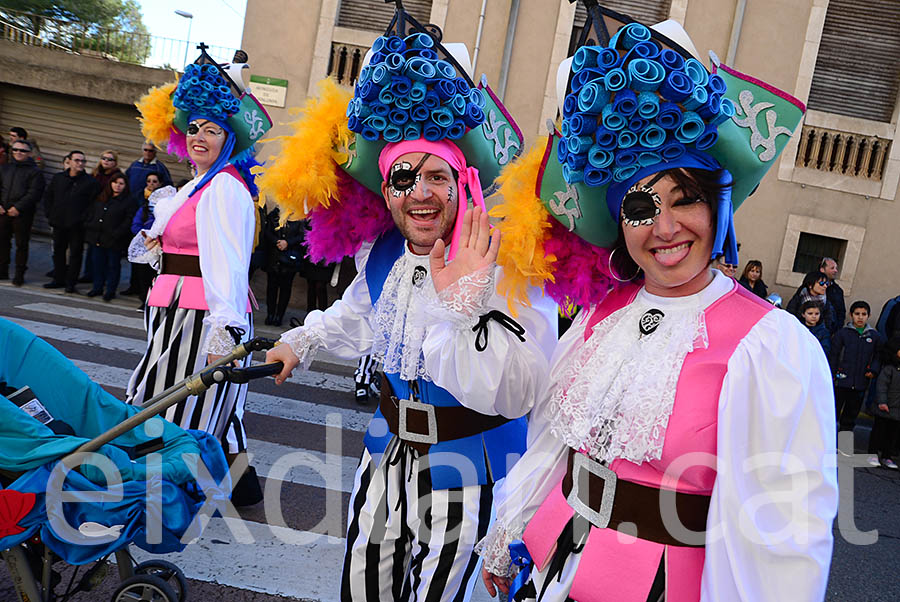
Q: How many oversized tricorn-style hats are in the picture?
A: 3